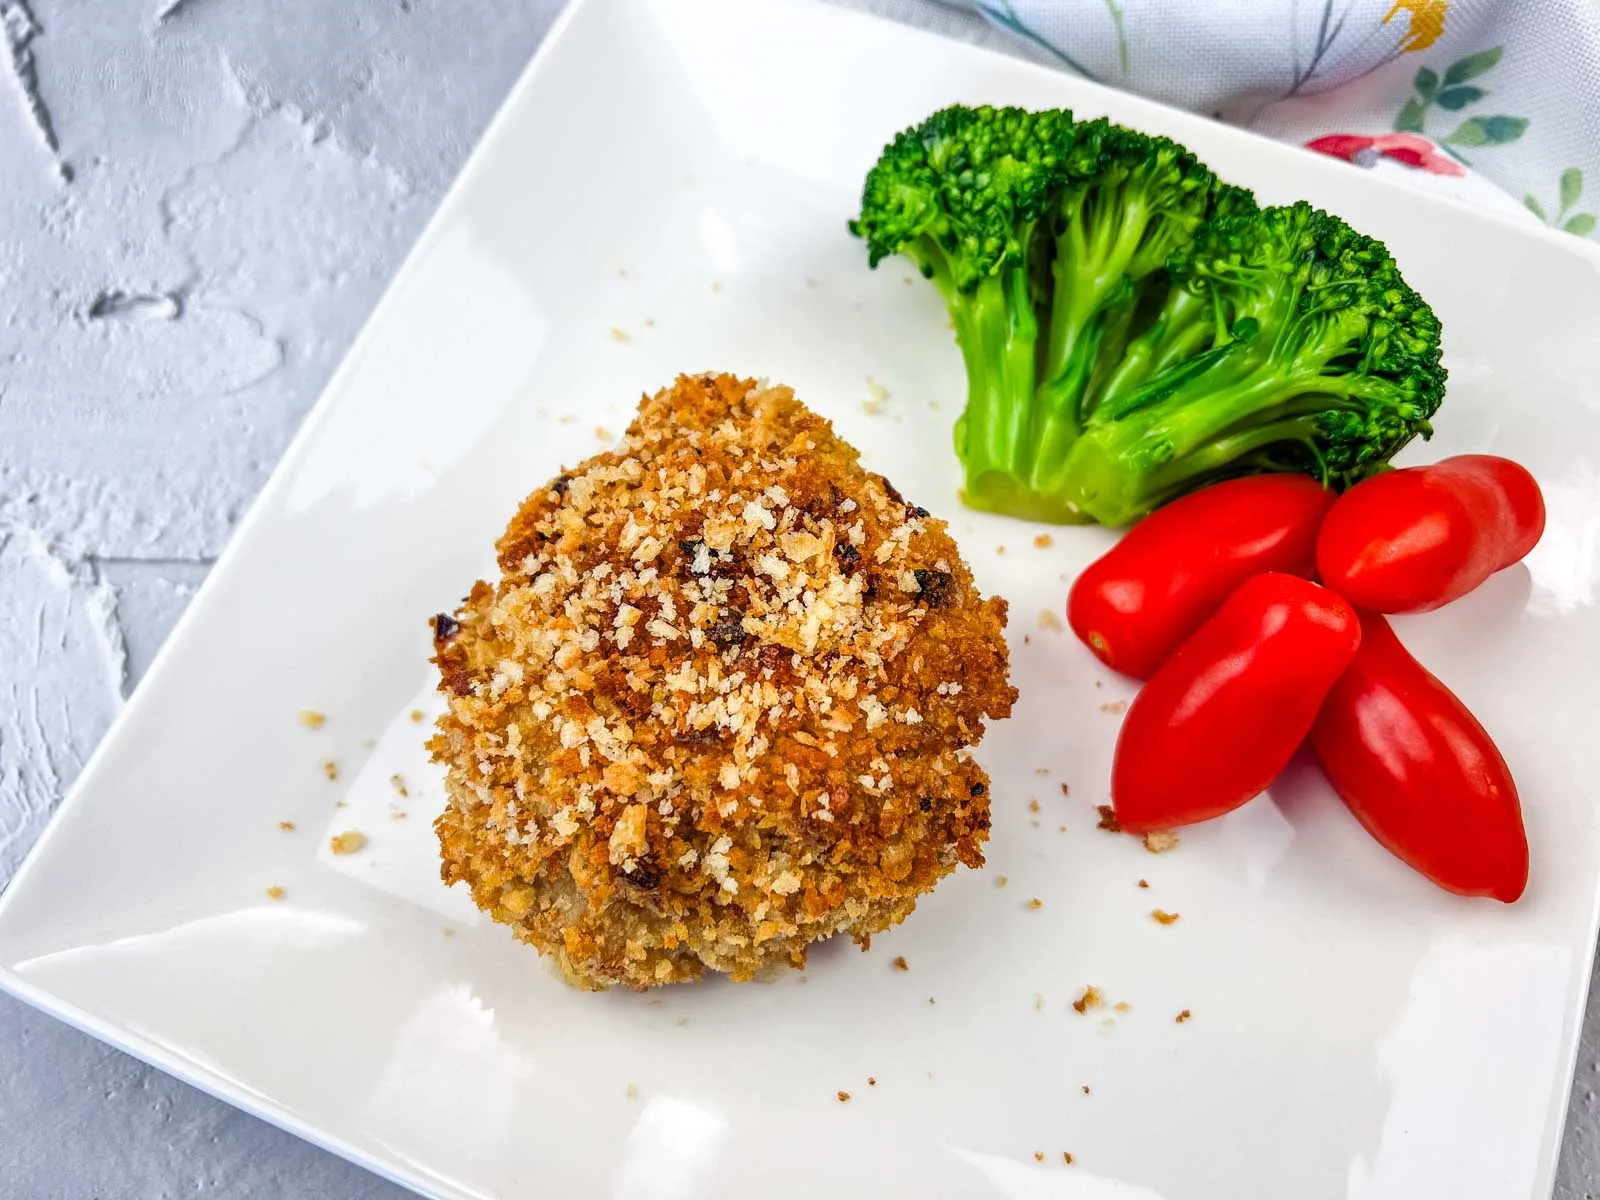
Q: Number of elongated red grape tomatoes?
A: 4